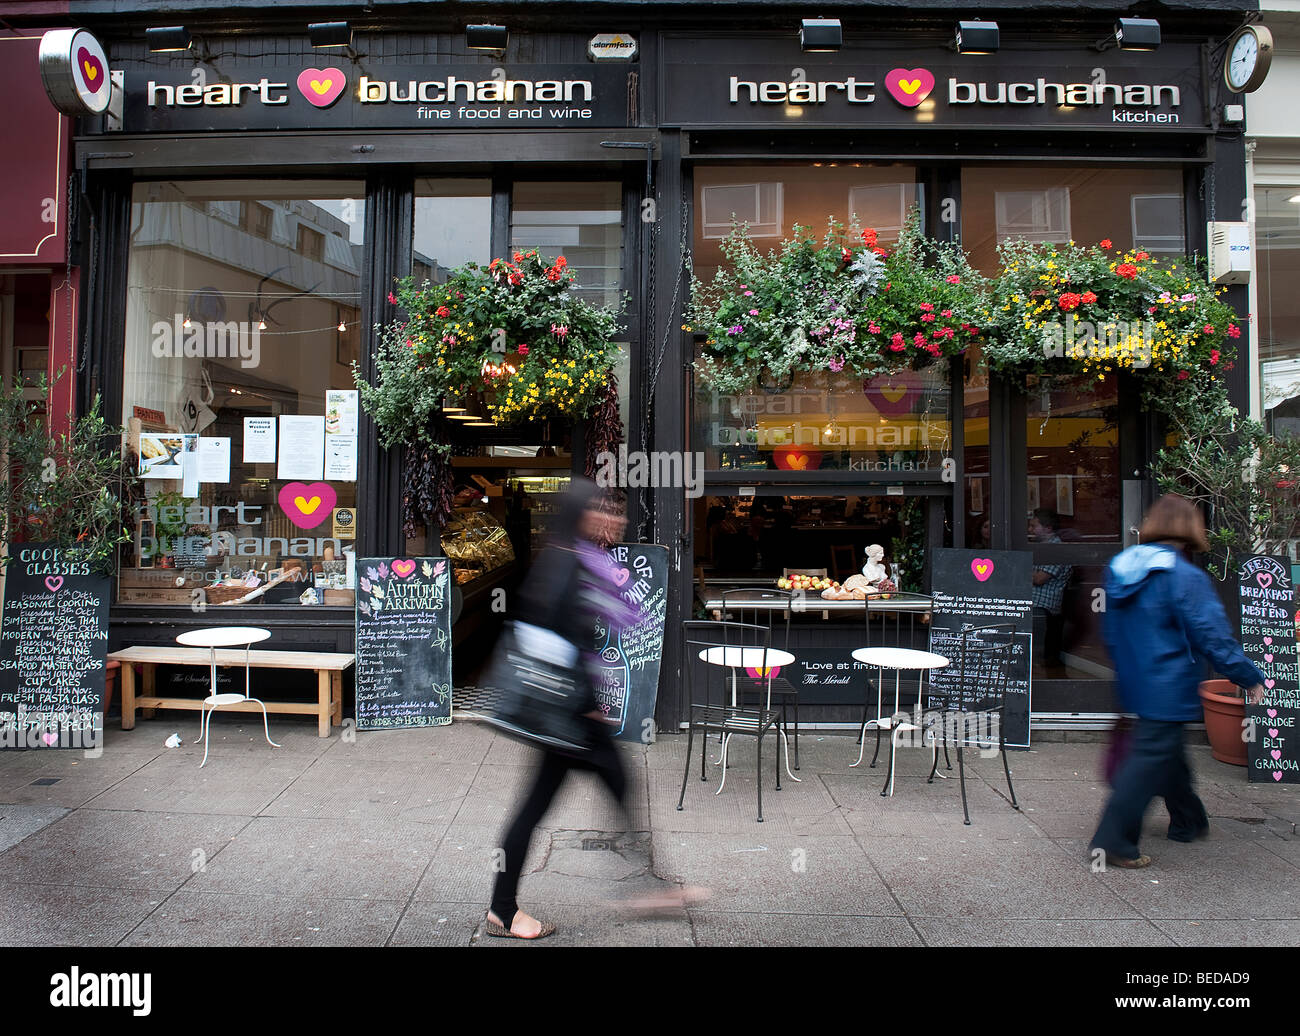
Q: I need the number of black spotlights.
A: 6